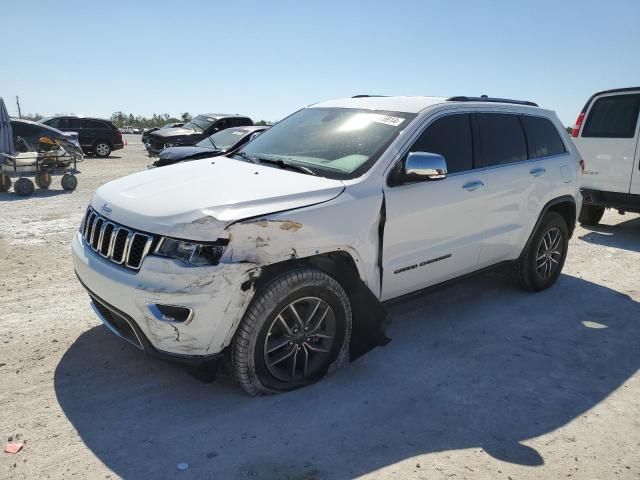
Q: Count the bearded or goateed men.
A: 0